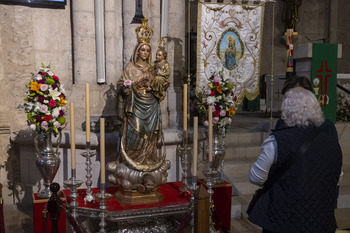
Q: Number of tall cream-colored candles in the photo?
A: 6